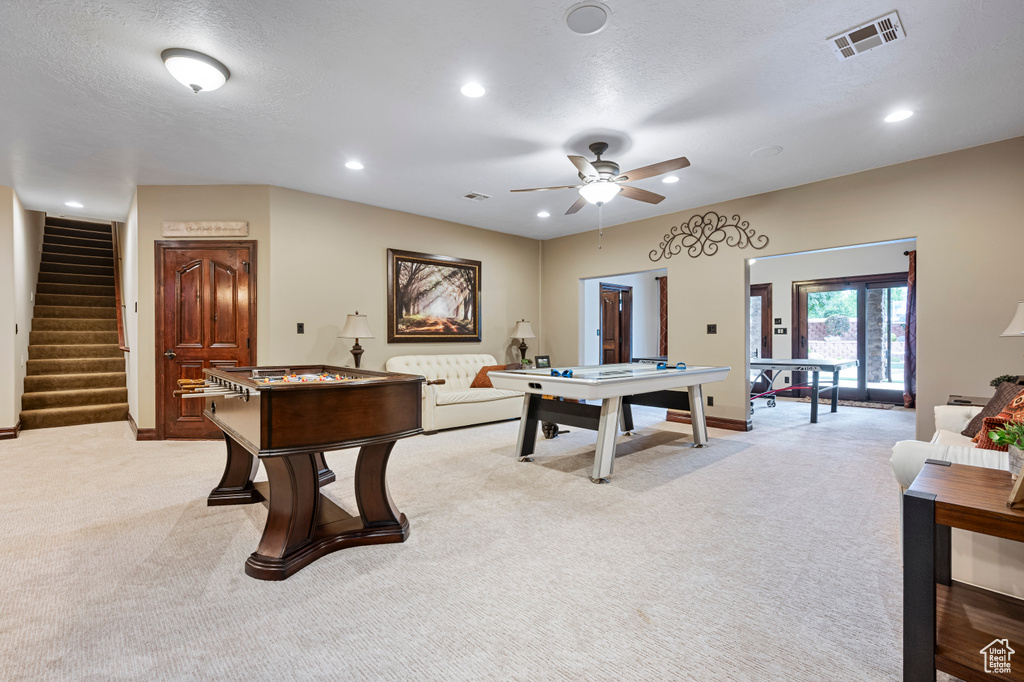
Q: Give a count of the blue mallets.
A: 4